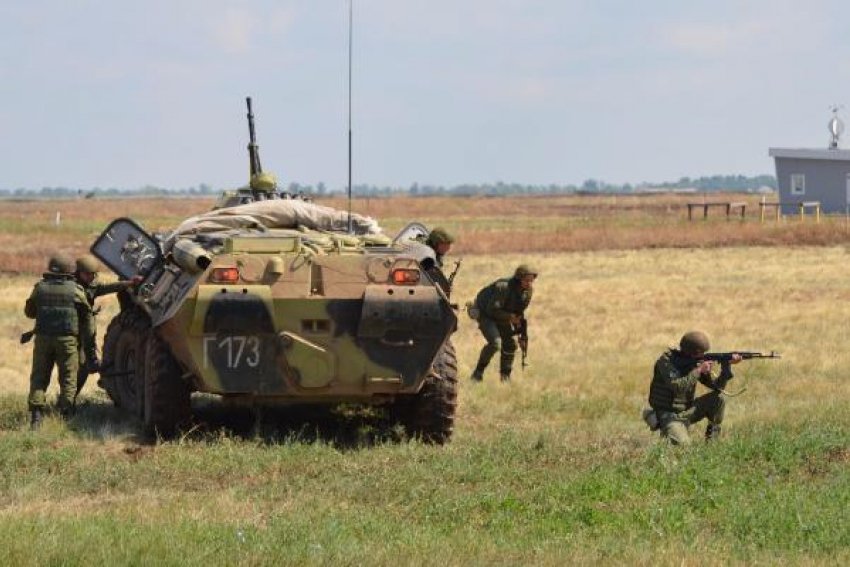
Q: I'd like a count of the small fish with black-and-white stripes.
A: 0